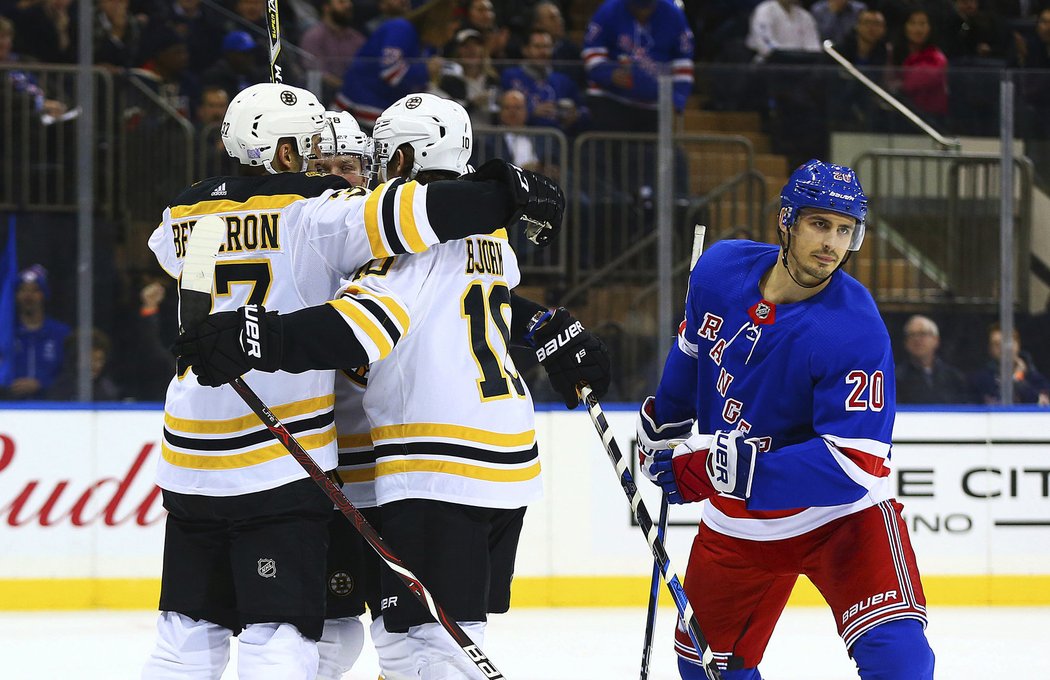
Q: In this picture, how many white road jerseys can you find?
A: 3